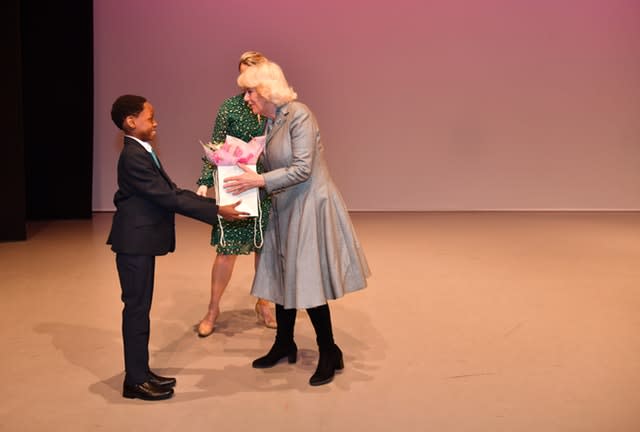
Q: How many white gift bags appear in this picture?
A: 1